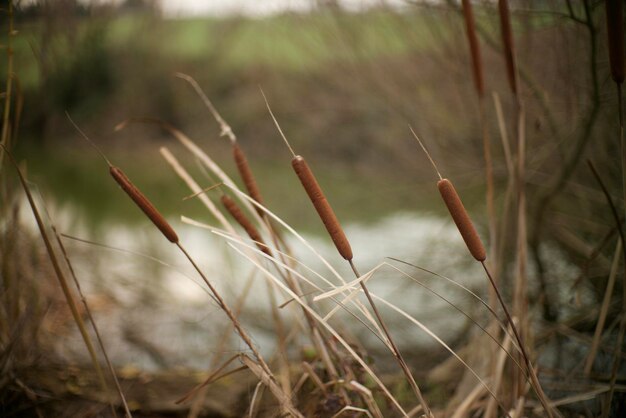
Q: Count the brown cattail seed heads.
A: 8